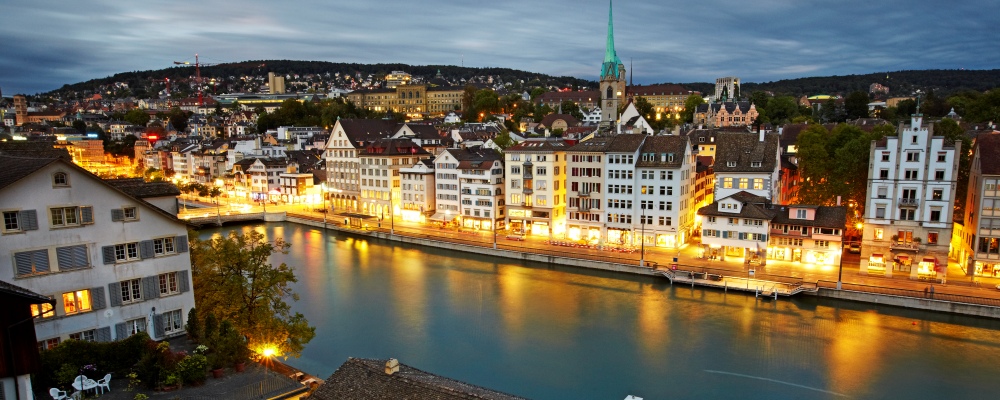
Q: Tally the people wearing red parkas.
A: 0